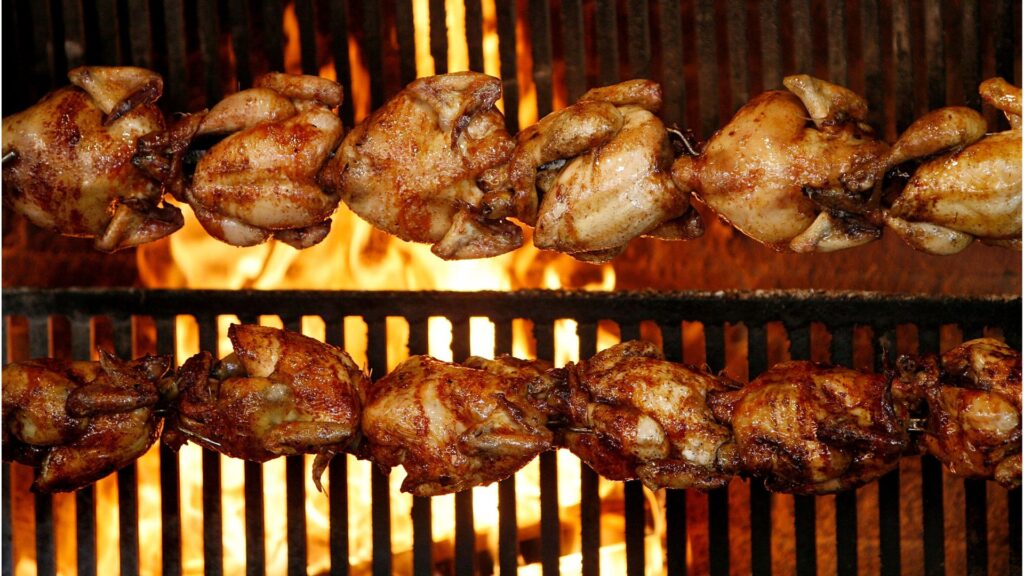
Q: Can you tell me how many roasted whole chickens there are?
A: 12